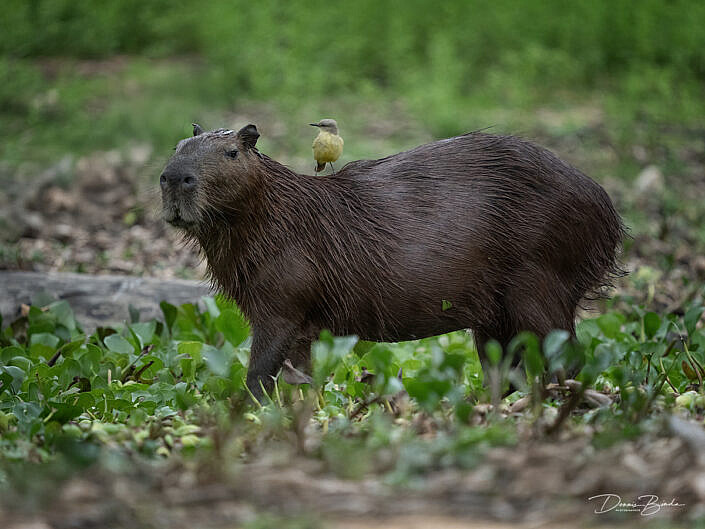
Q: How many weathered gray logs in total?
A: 1